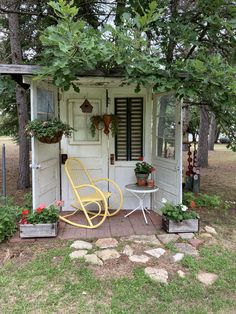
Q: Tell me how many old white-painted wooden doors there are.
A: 4